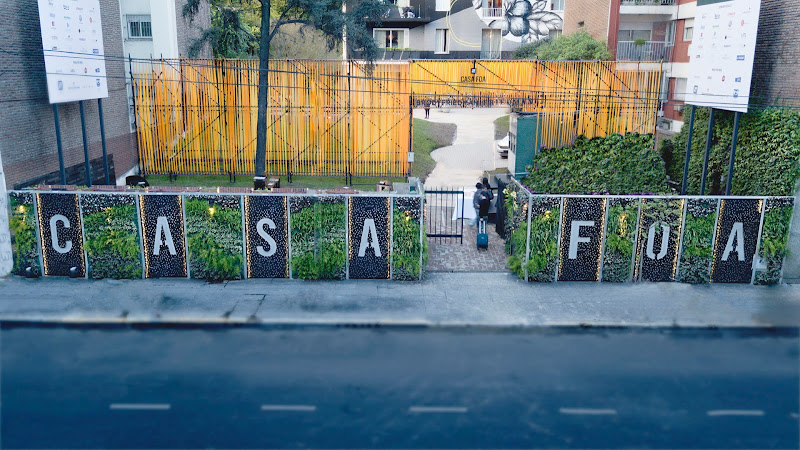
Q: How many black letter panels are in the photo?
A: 7